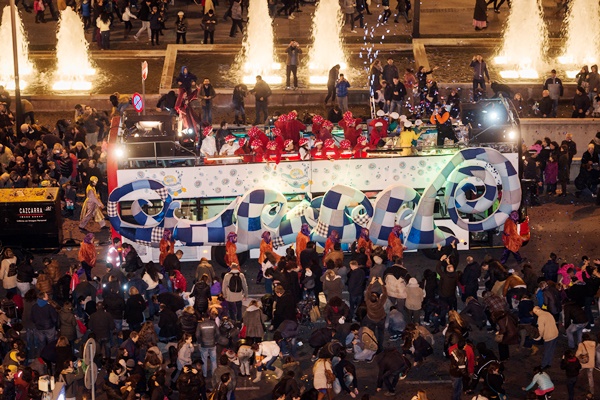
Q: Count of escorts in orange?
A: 9